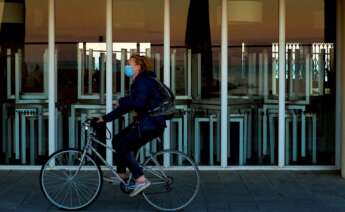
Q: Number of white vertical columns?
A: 5